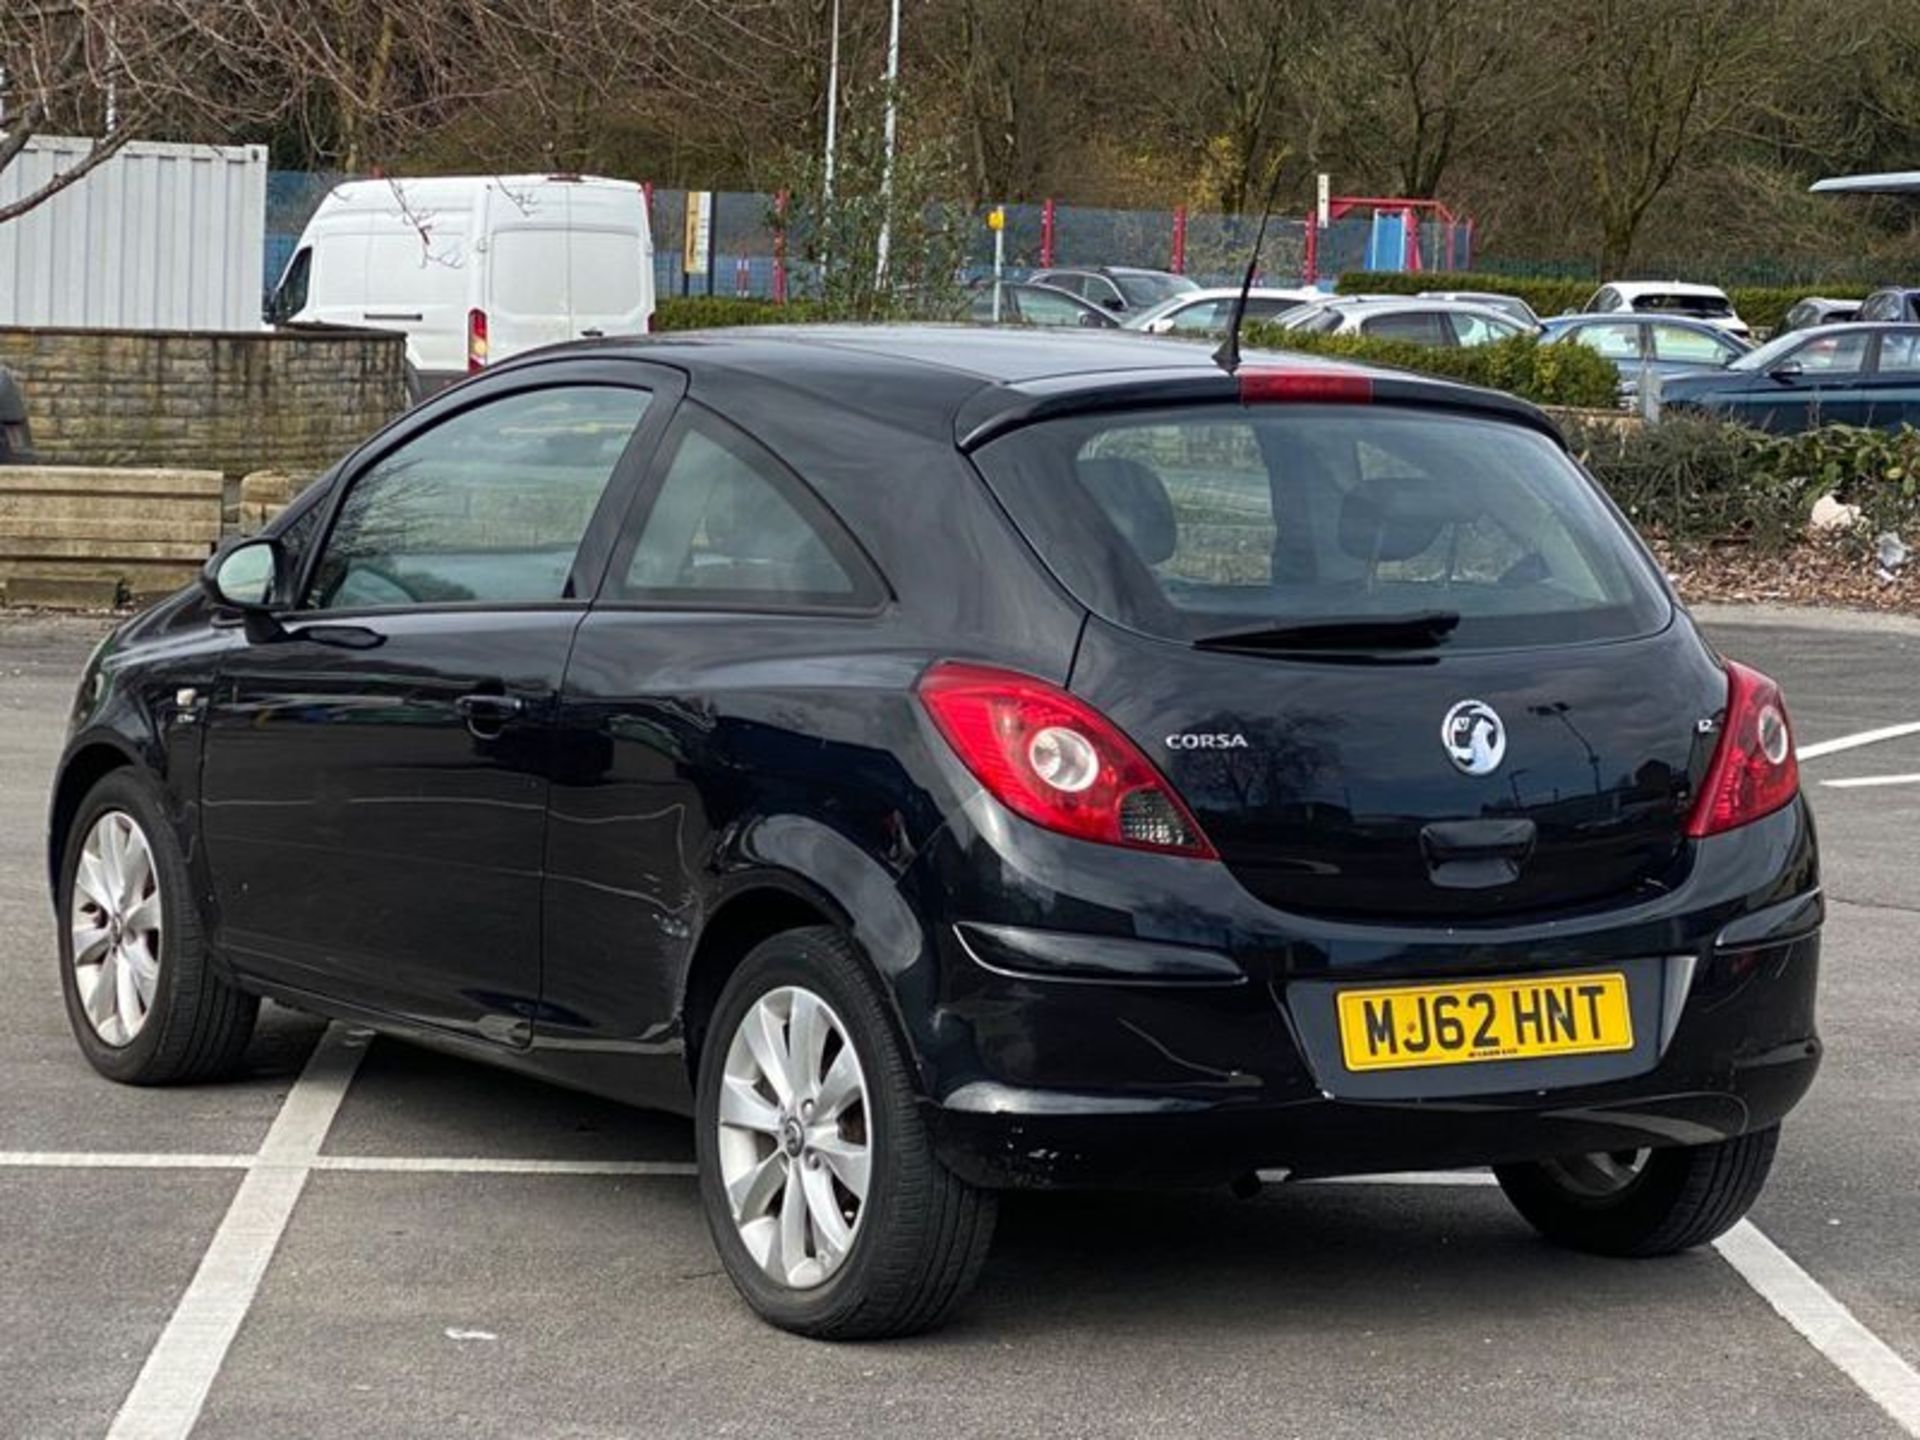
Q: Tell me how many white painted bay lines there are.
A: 5